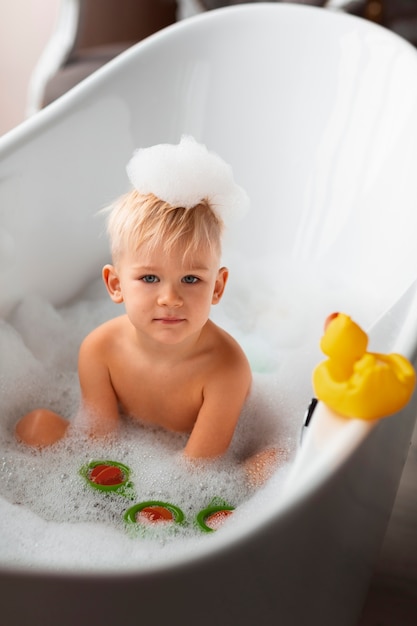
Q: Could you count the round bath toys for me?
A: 3